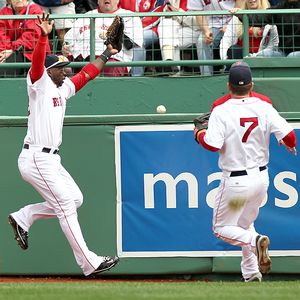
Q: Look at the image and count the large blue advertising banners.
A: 1